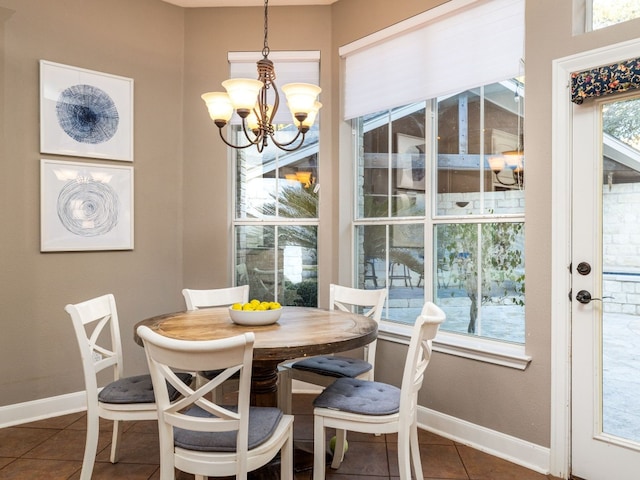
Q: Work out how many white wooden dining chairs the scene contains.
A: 5